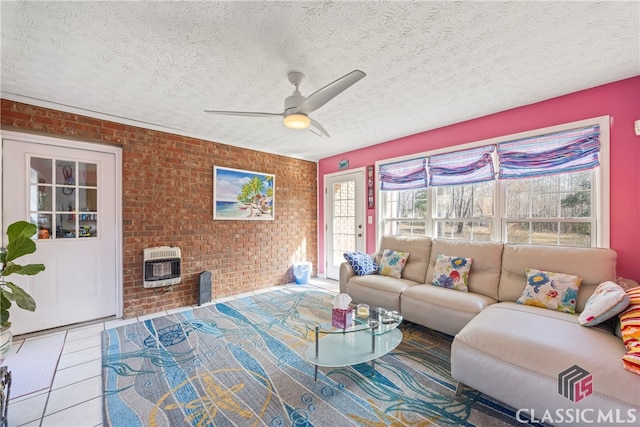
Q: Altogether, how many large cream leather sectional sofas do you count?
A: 1